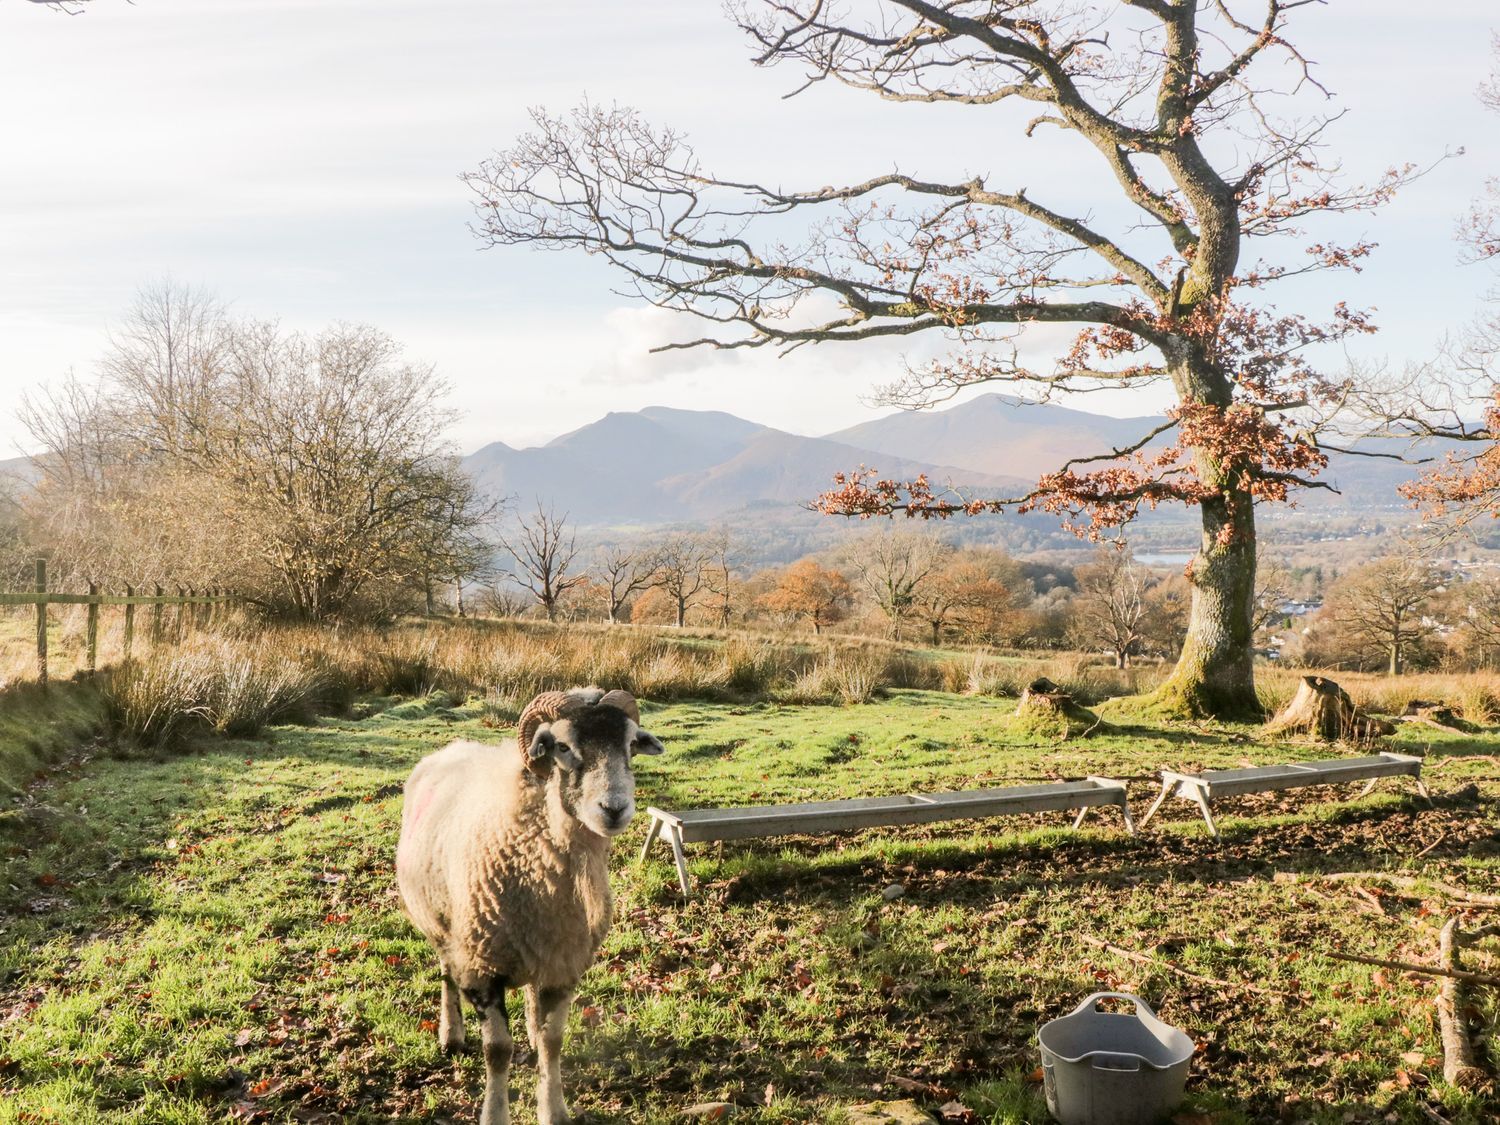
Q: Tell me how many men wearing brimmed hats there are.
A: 0